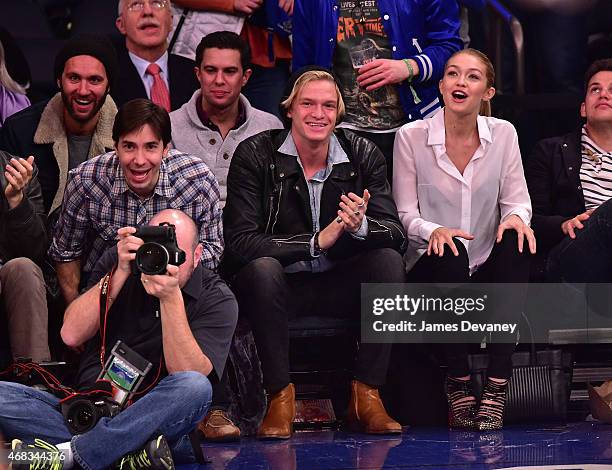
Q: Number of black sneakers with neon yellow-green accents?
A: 2